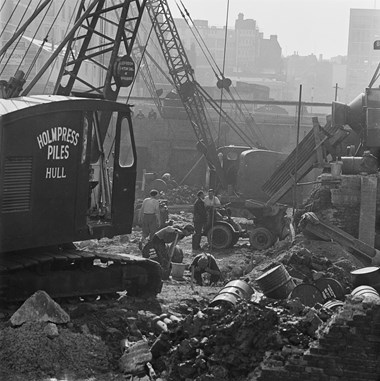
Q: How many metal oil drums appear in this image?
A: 7